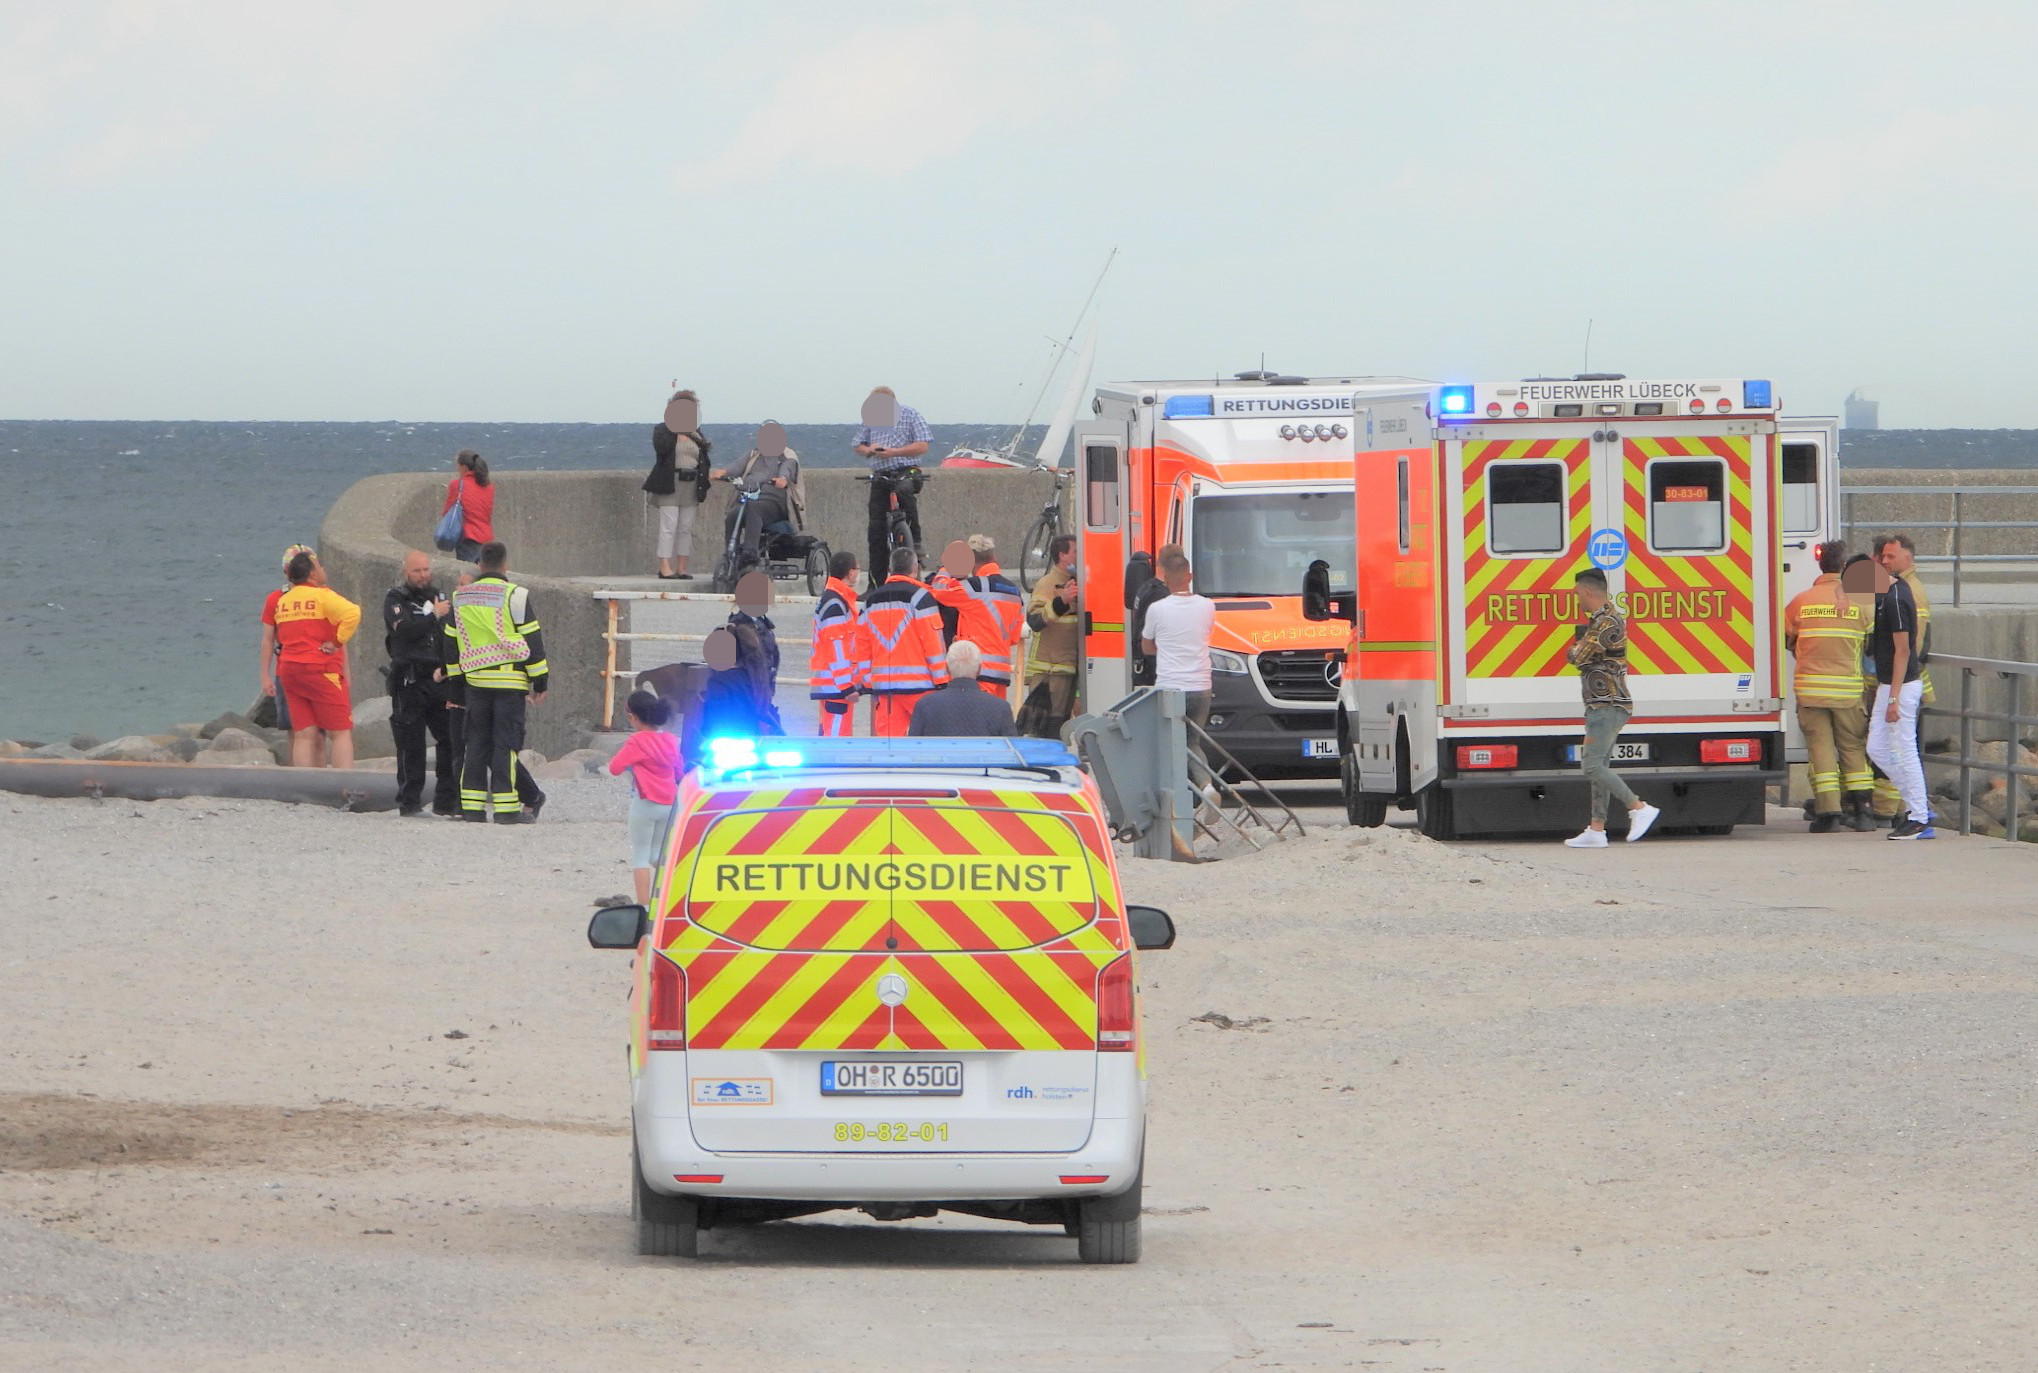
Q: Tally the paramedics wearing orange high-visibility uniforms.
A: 3